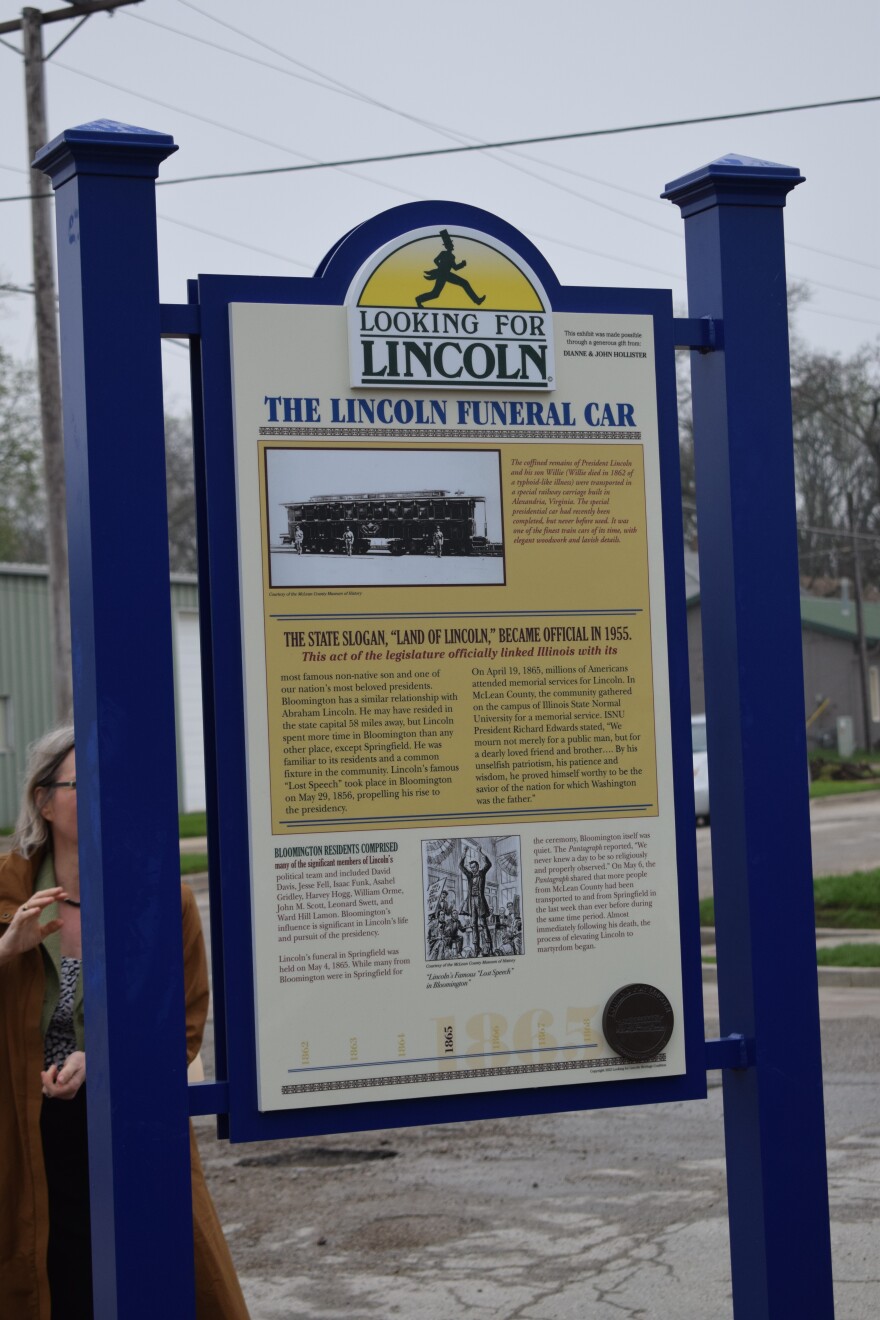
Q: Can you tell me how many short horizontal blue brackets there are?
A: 4